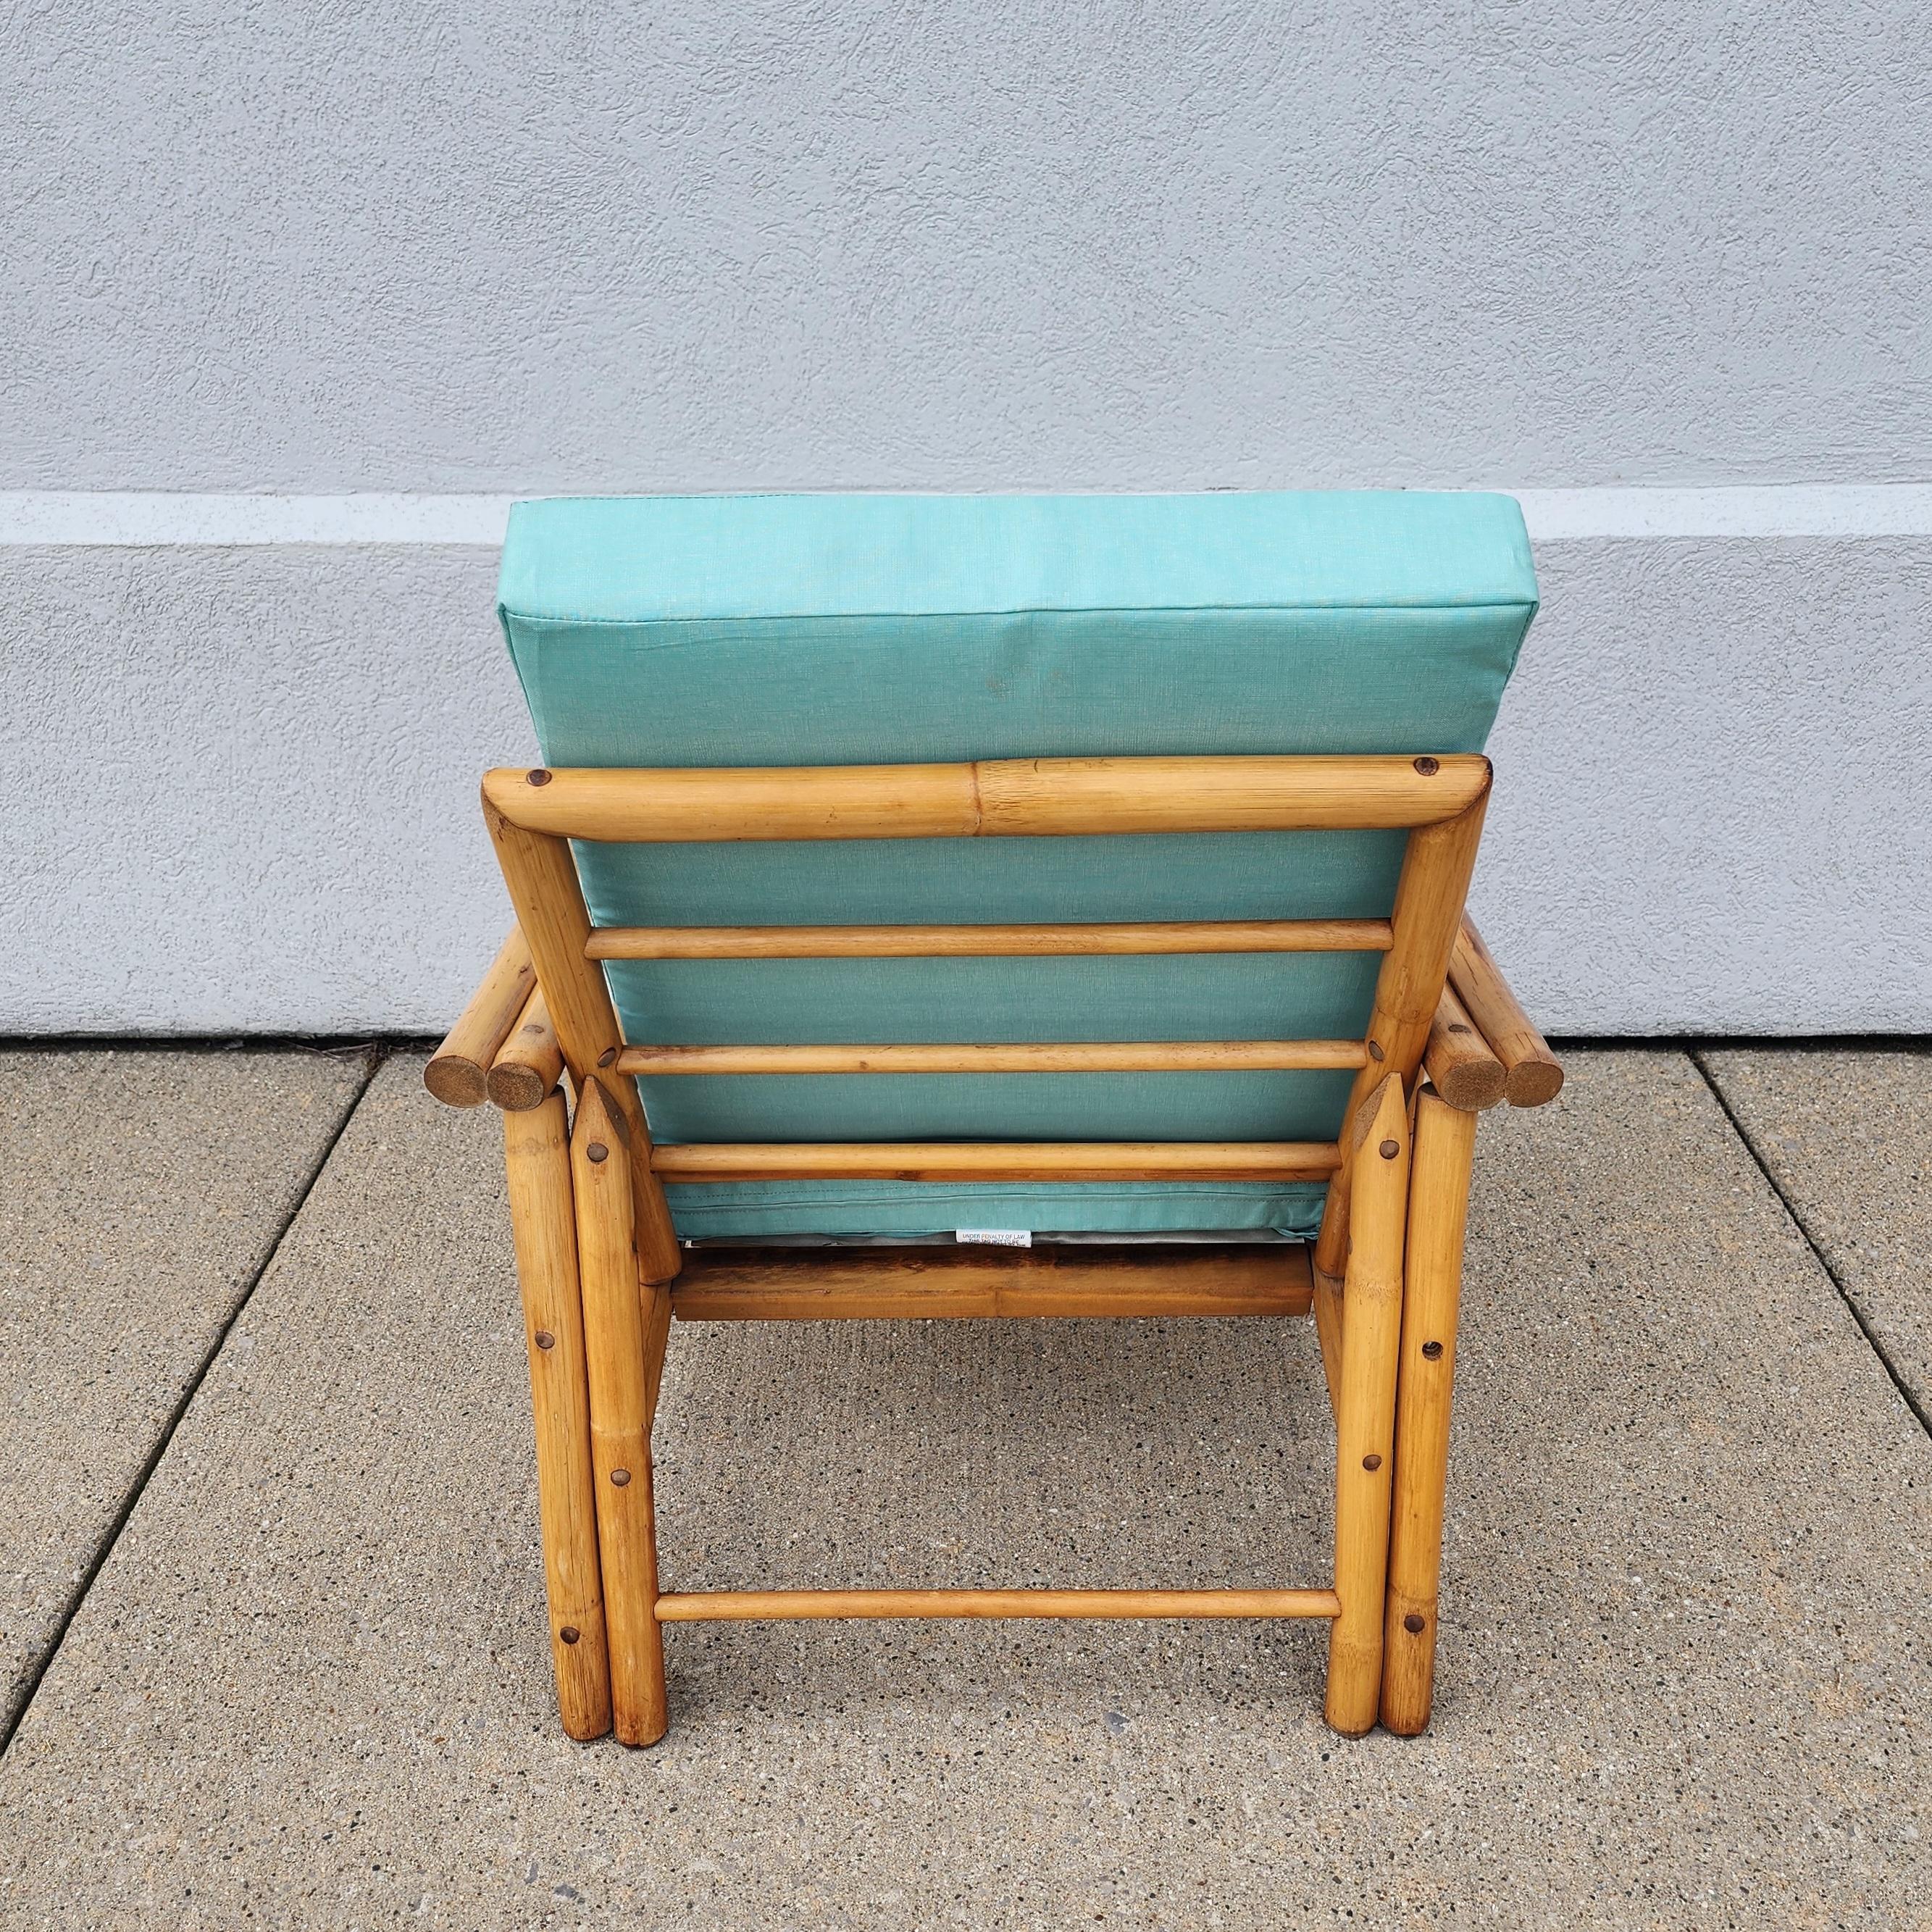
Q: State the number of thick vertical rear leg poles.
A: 4